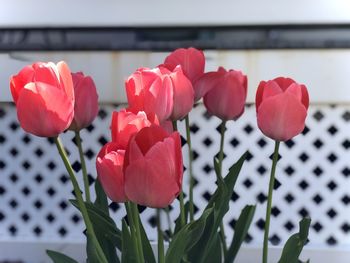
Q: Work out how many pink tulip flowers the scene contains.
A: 10